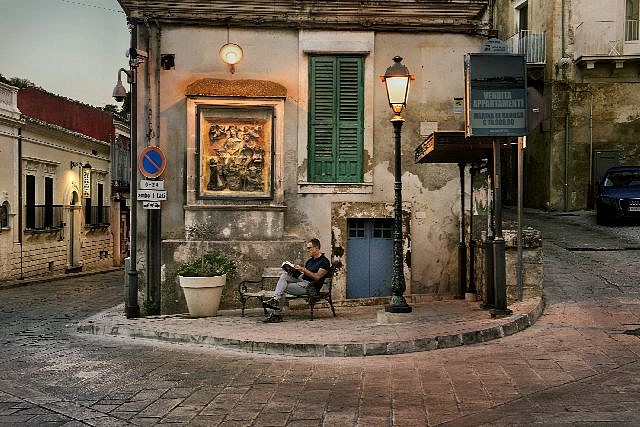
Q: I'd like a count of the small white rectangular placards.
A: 3